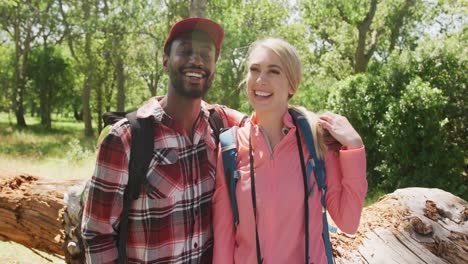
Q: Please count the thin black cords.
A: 2